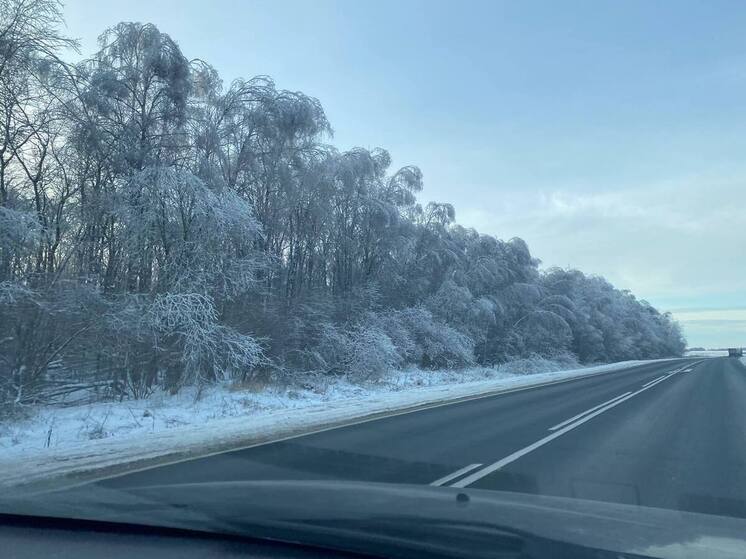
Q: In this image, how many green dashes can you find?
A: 0